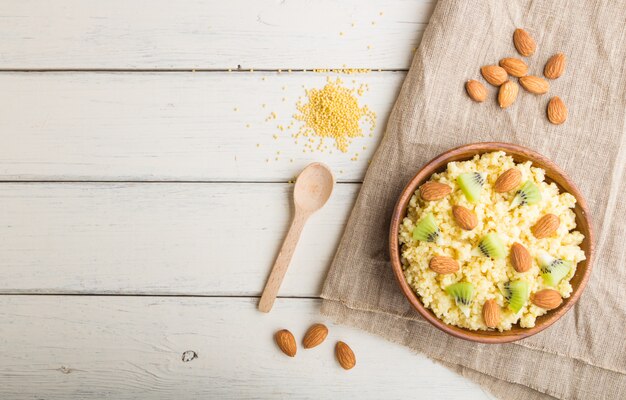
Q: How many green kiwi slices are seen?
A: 7